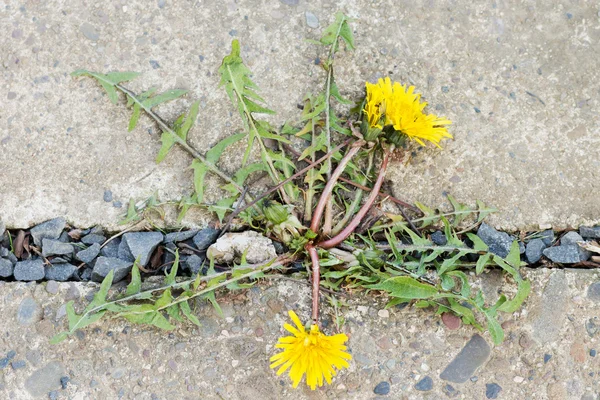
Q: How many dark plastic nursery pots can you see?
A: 0